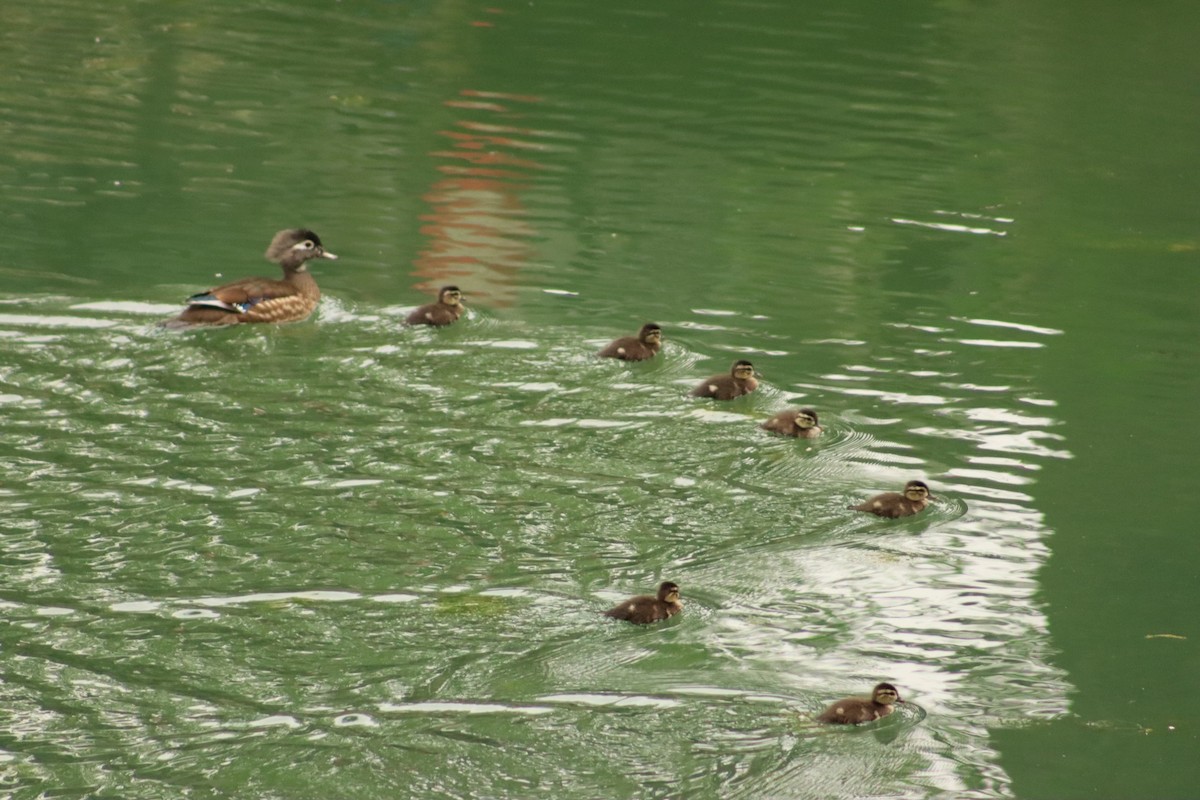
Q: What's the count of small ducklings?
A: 7